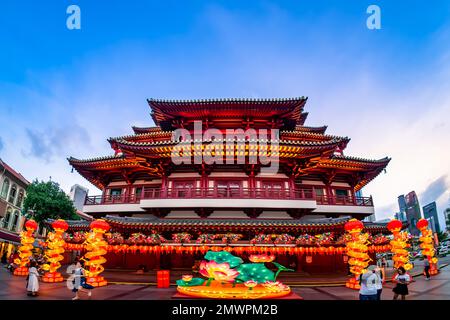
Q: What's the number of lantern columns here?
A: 6